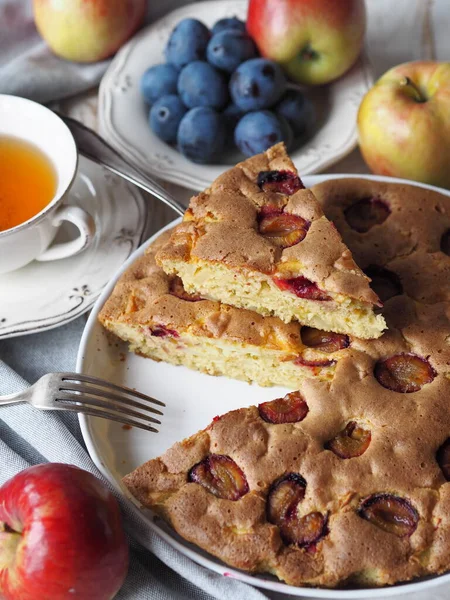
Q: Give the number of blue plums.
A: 11